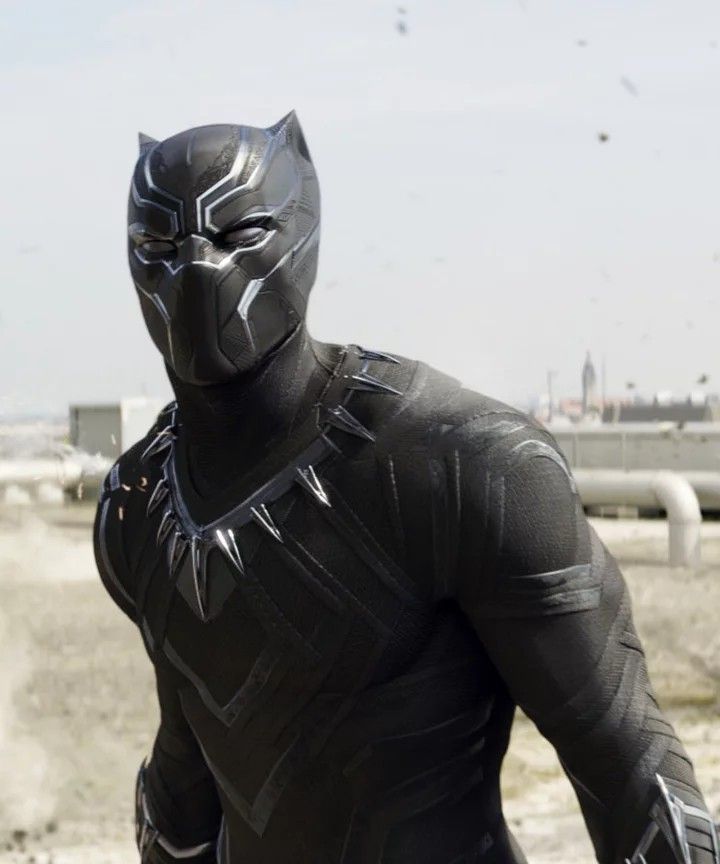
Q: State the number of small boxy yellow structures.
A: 0